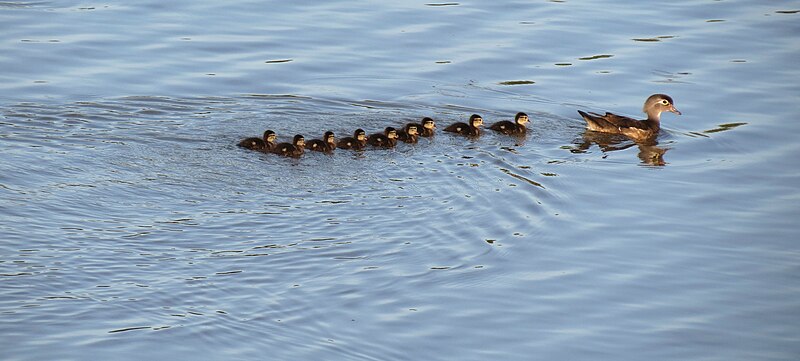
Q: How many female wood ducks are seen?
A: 1